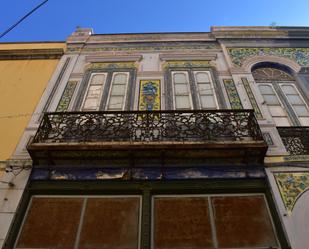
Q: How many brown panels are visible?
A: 4